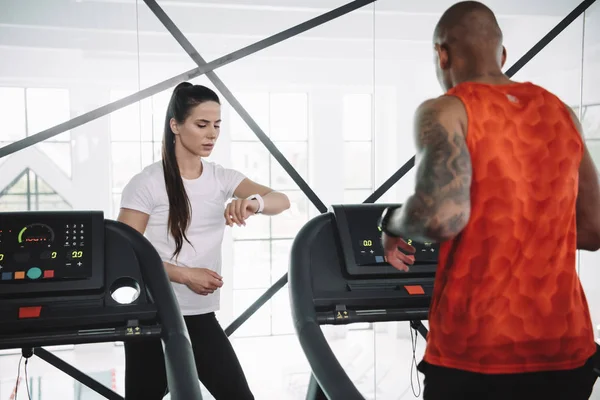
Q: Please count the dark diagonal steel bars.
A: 4